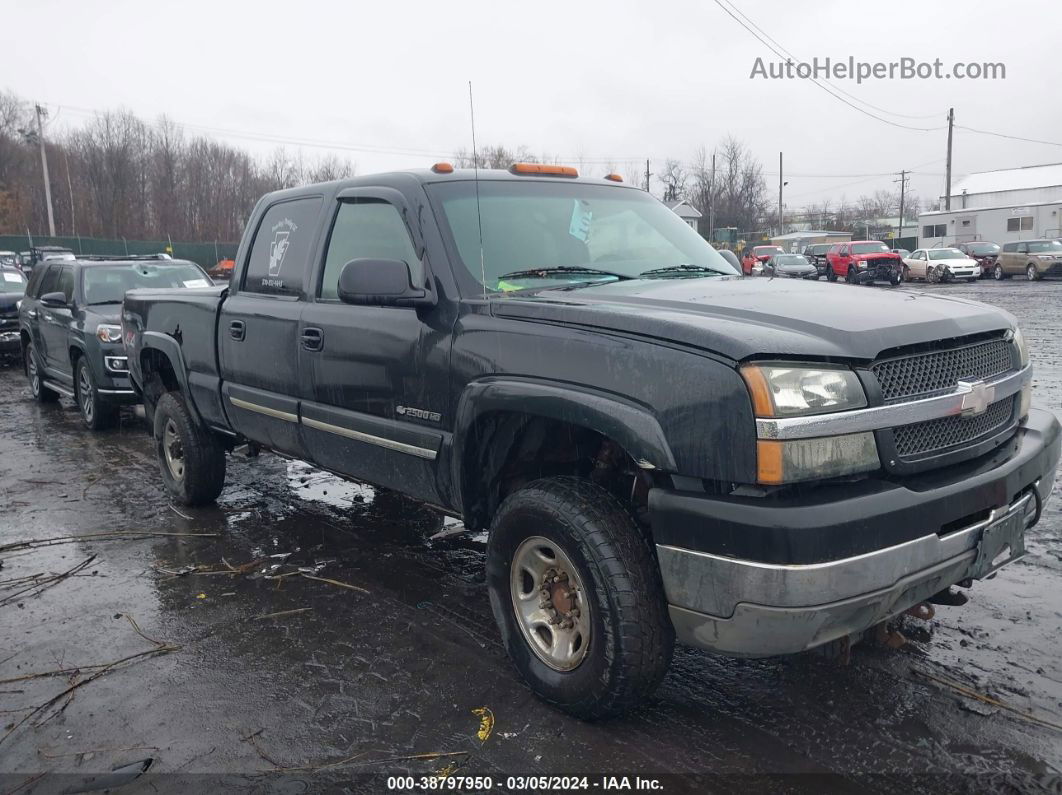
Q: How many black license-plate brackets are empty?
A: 1